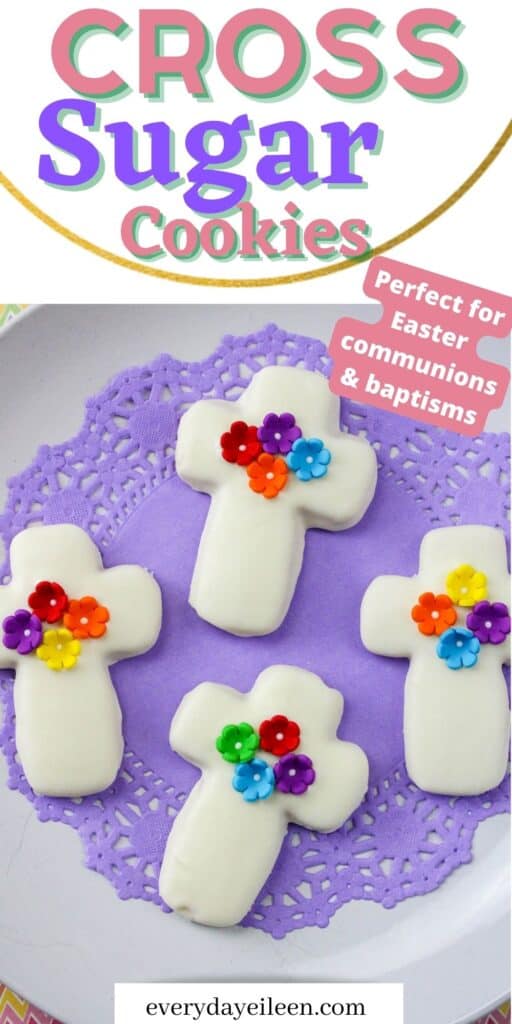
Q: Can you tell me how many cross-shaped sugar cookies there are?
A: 4